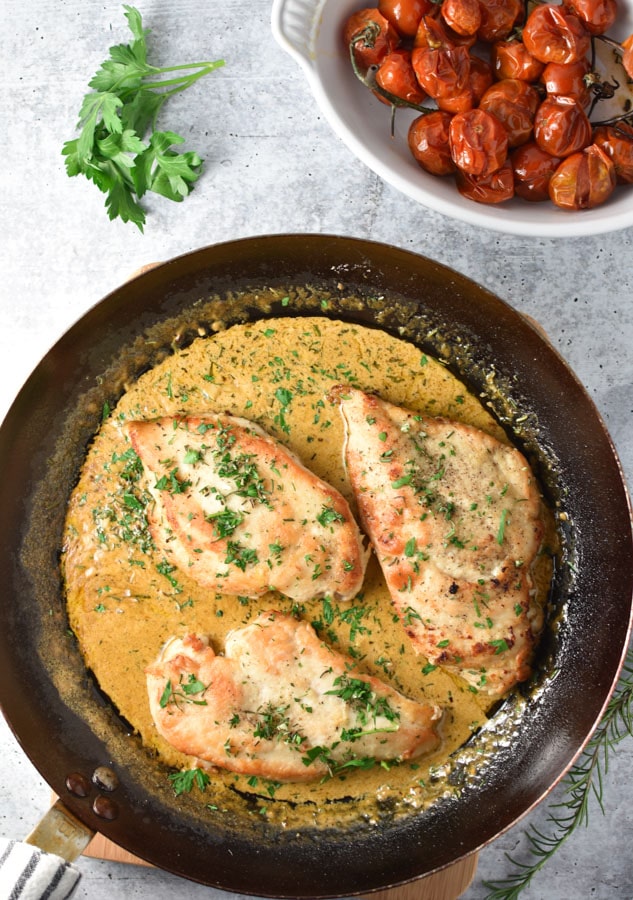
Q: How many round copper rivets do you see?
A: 3